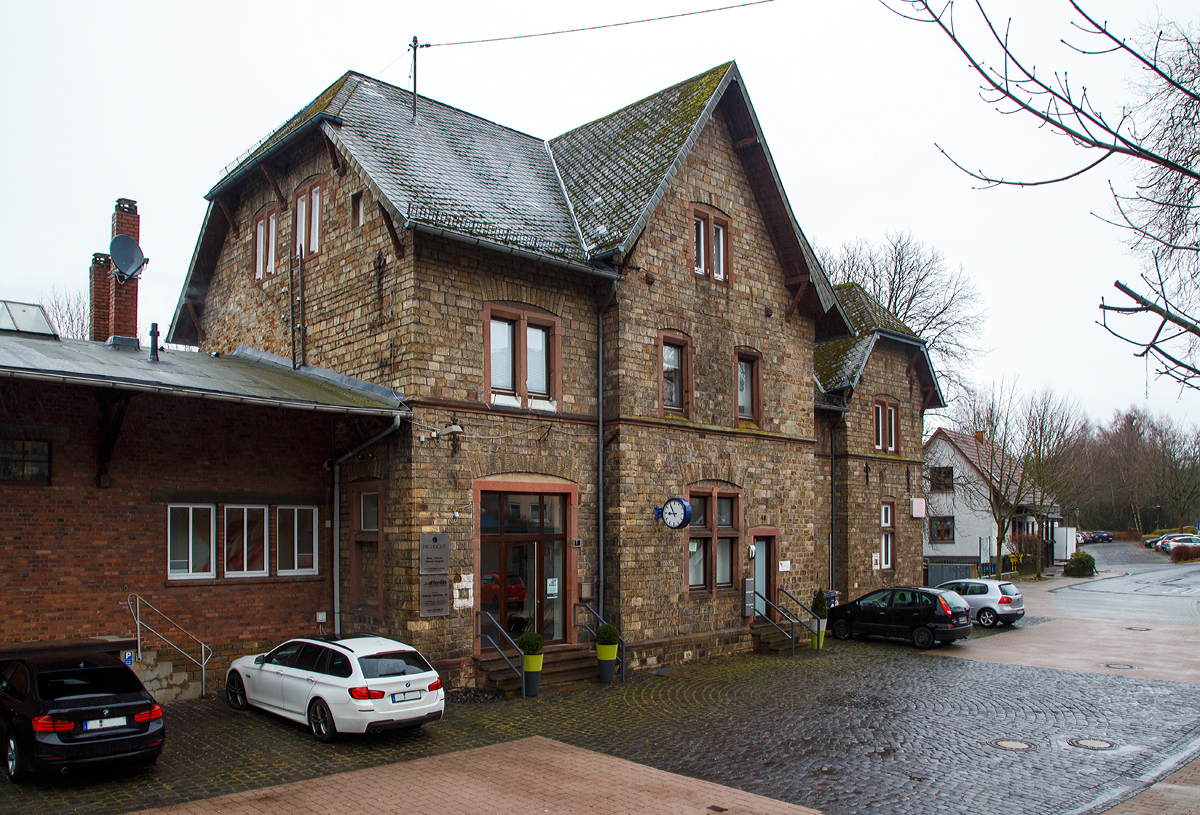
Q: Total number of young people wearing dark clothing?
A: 0